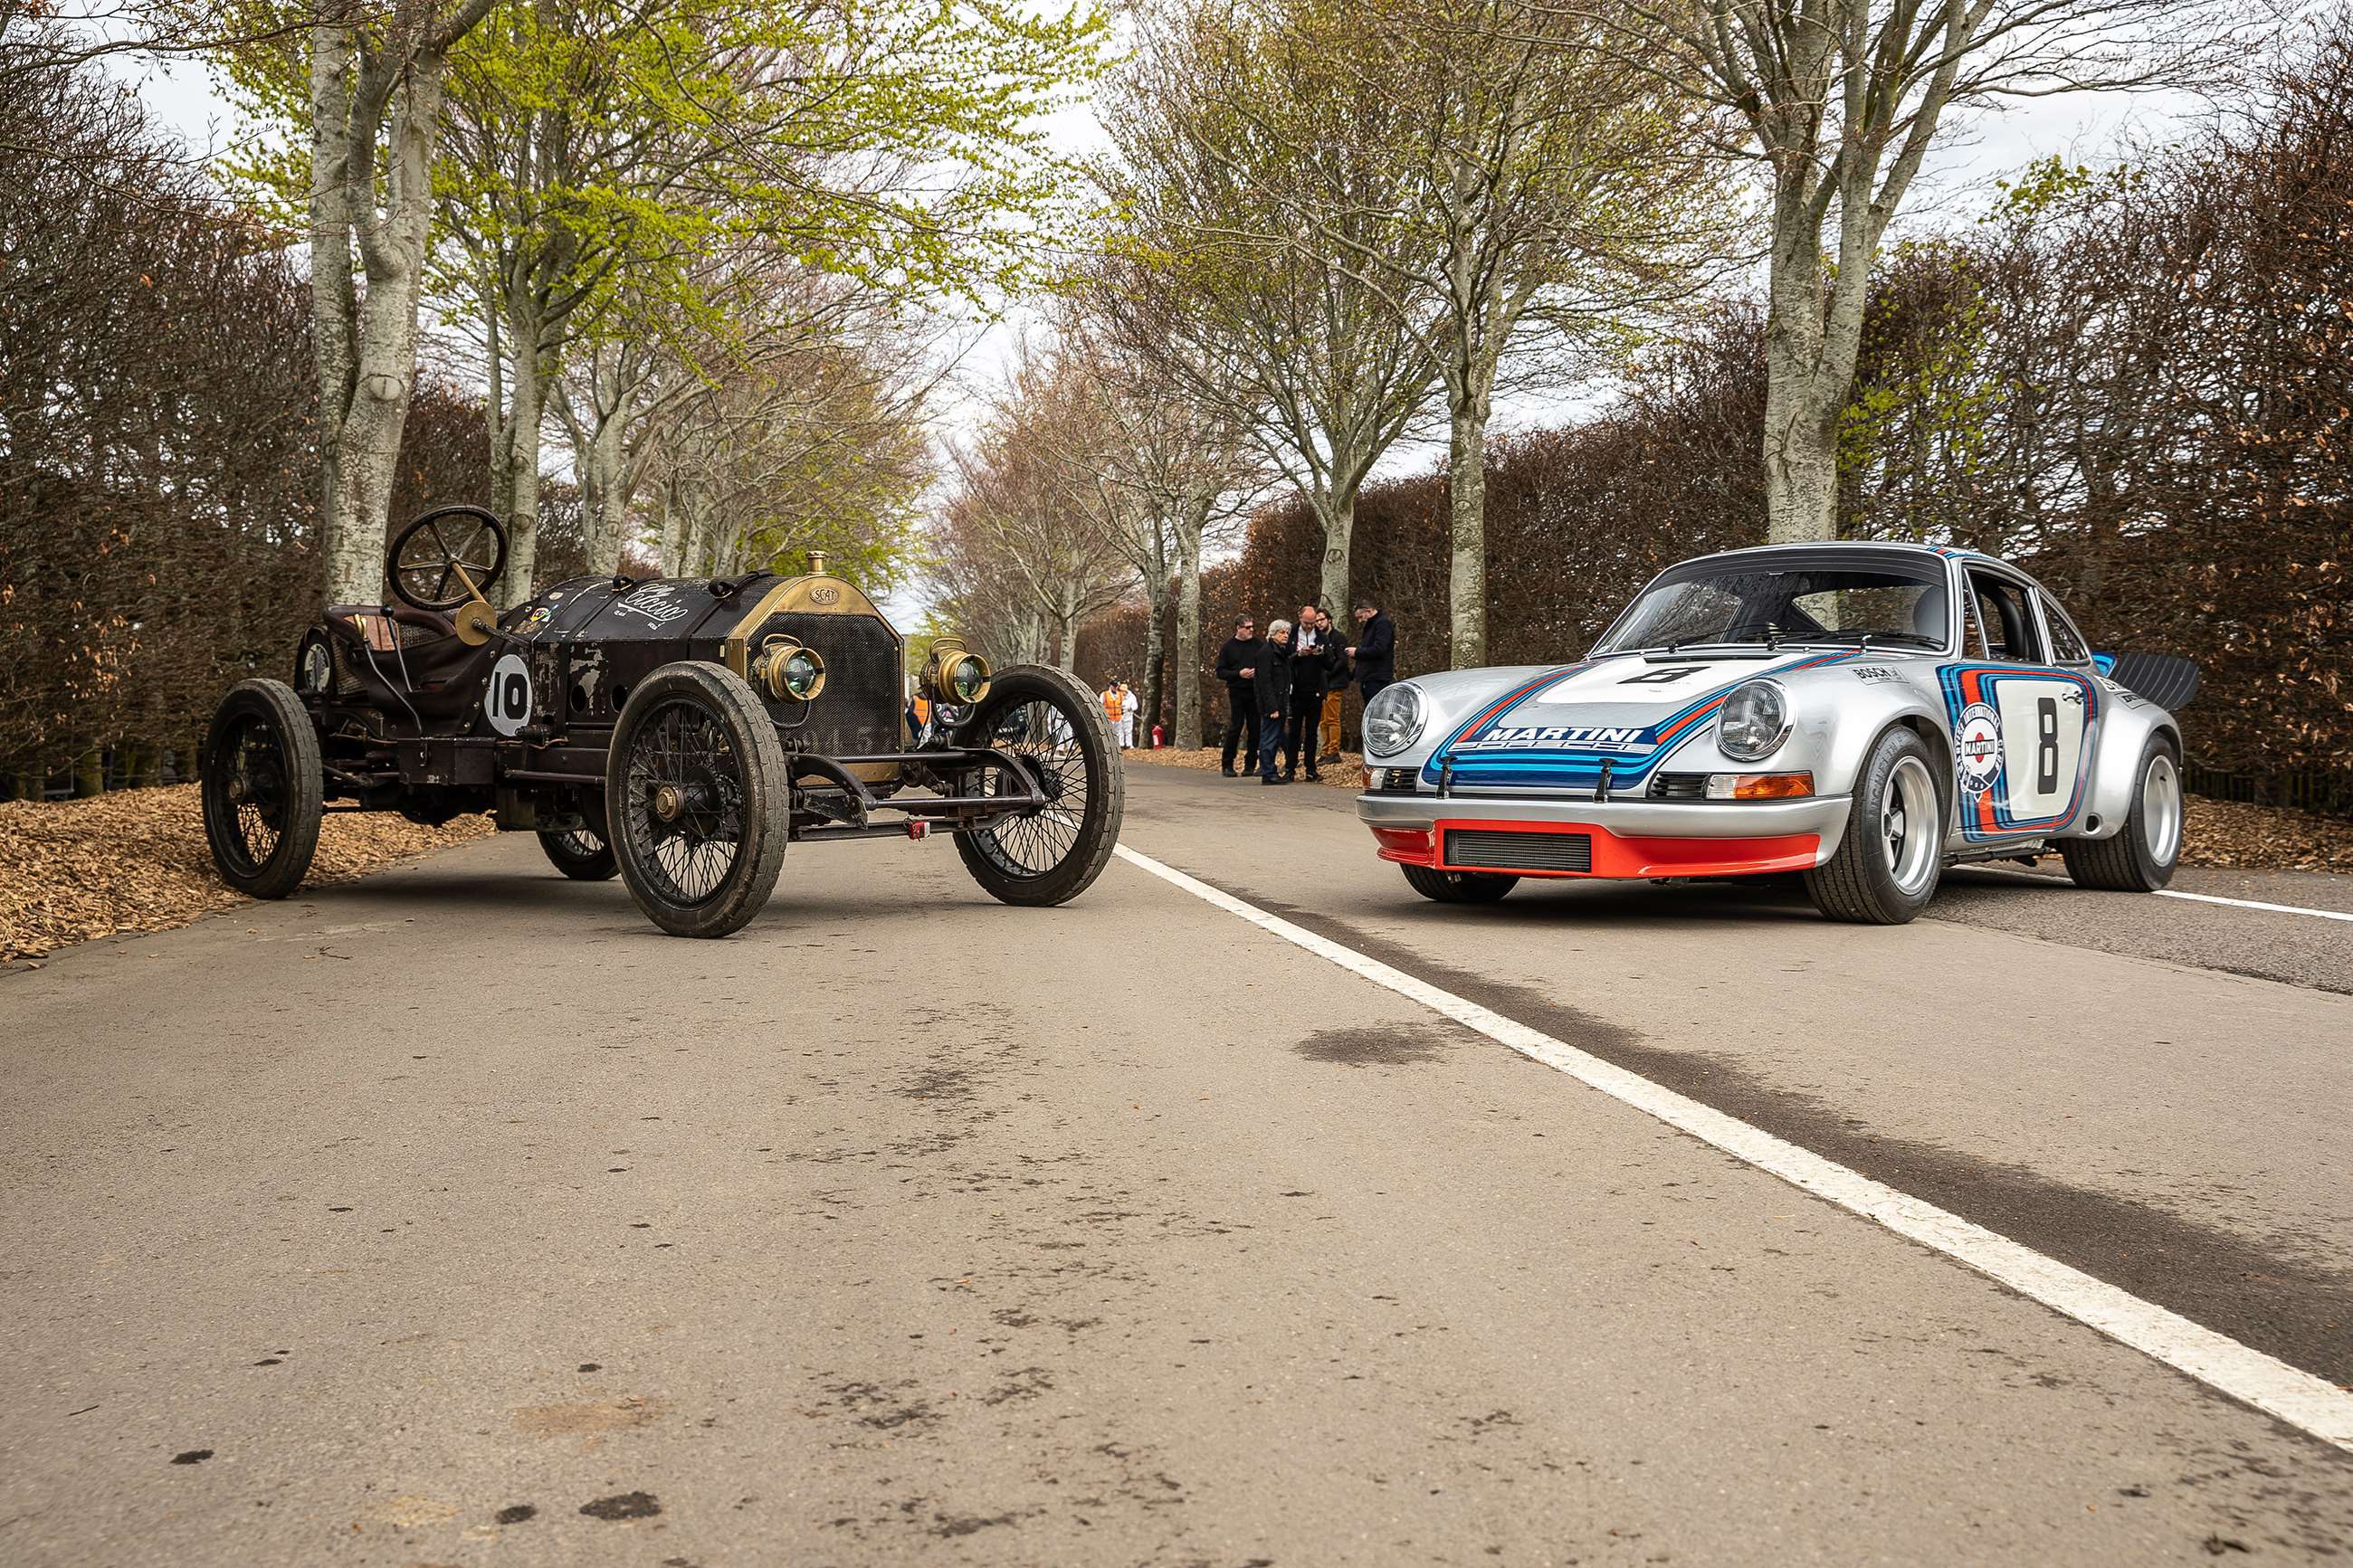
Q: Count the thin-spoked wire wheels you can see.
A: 4